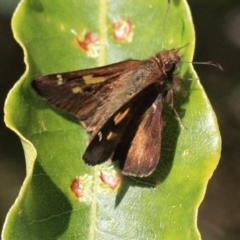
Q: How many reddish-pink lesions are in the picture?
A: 4